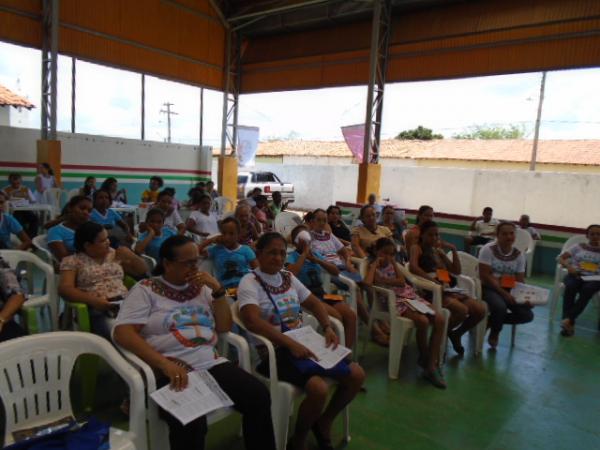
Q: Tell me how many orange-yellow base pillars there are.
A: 3